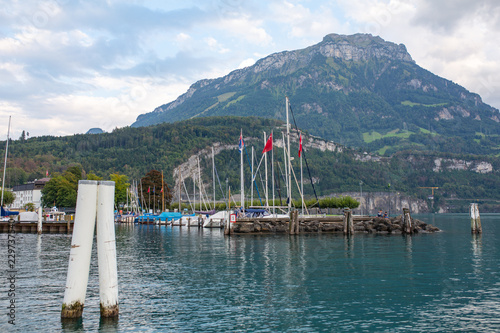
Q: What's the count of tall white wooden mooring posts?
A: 2